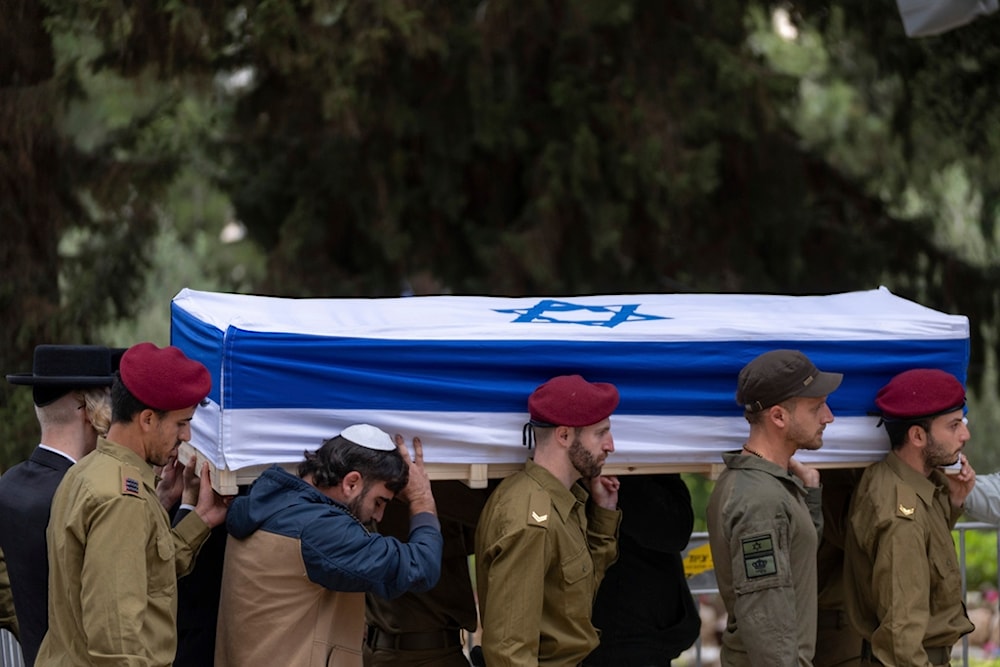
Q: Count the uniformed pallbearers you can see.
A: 4